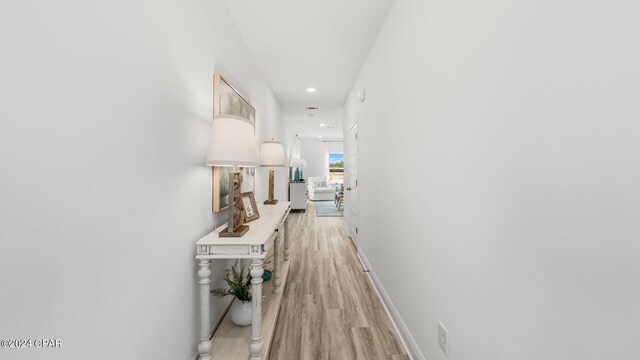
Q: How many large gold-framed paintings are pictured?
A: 1